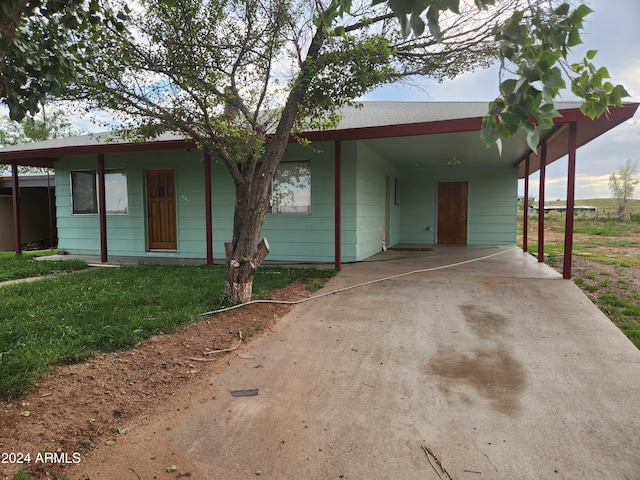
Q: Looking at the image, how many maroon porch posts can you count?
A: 7